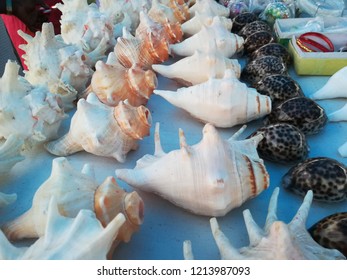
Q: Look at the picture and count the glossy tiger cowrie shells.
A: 10